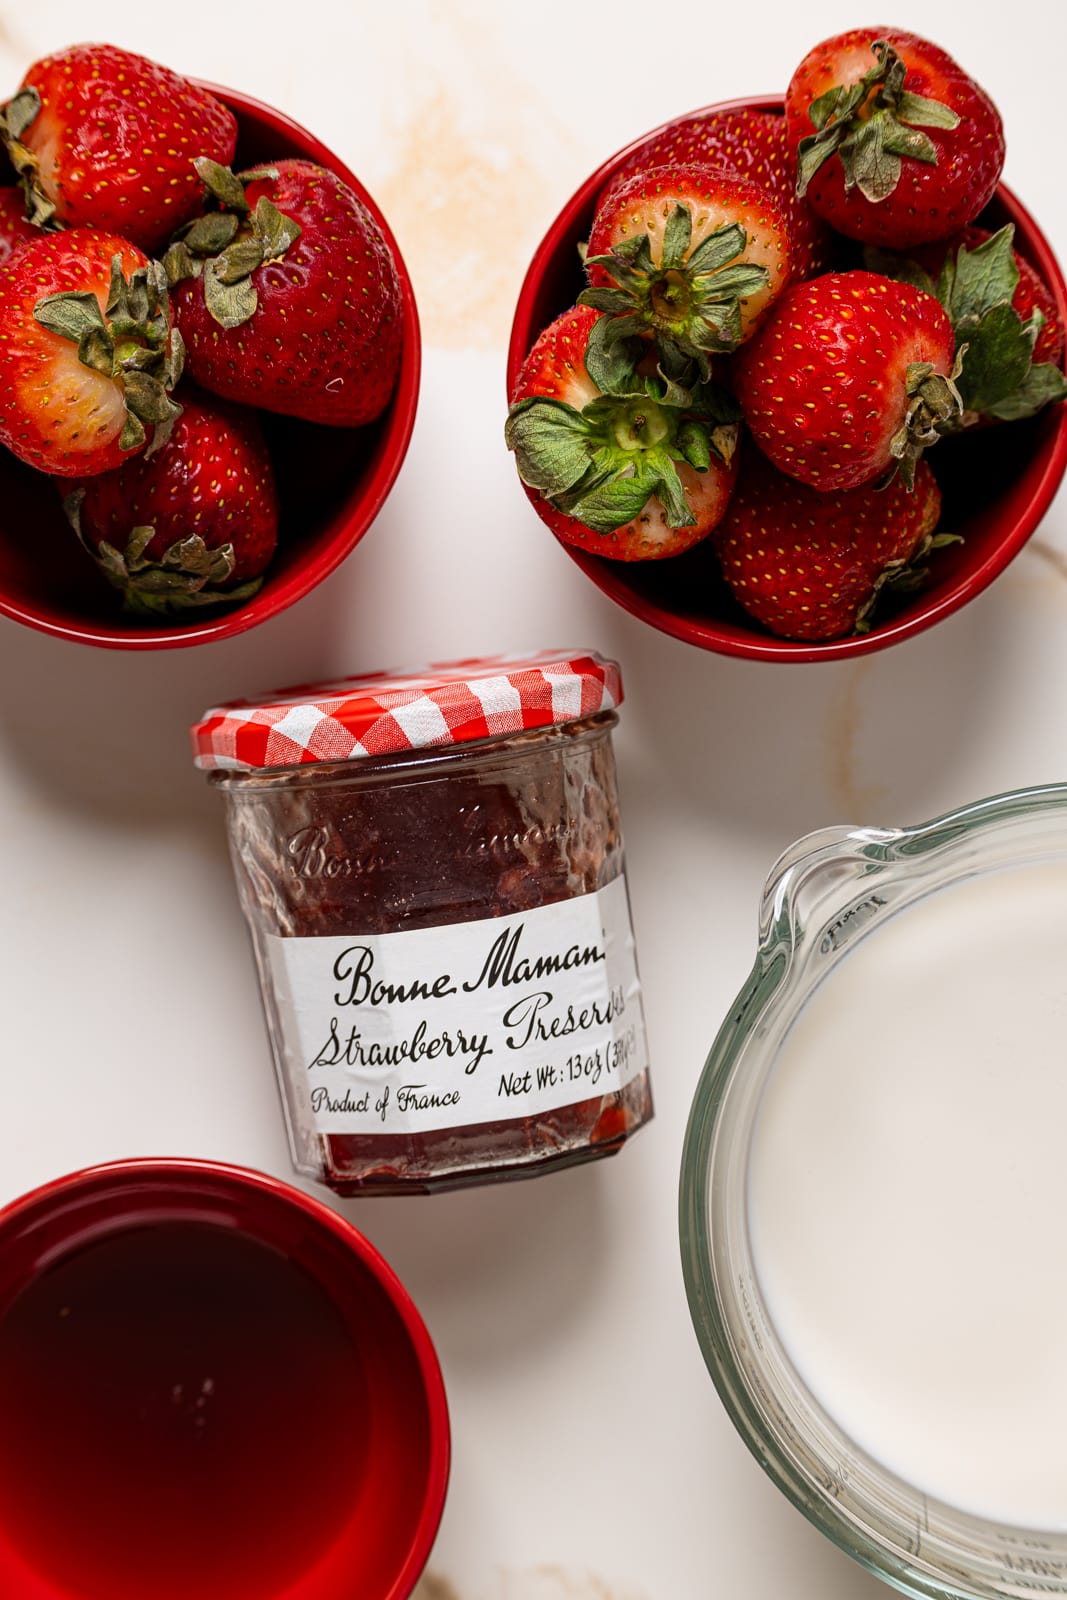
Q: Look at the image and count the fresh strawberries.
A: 12